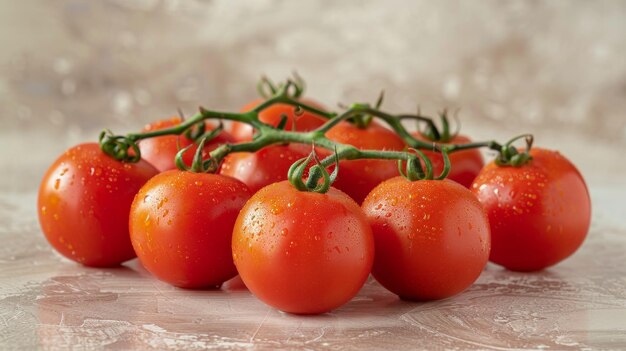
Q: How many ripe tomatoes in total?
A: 10